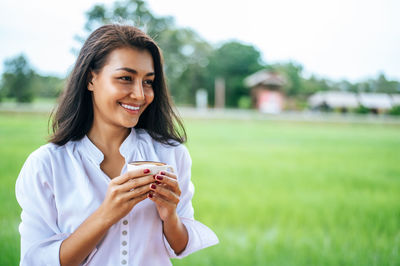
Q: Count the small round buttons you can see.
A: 5